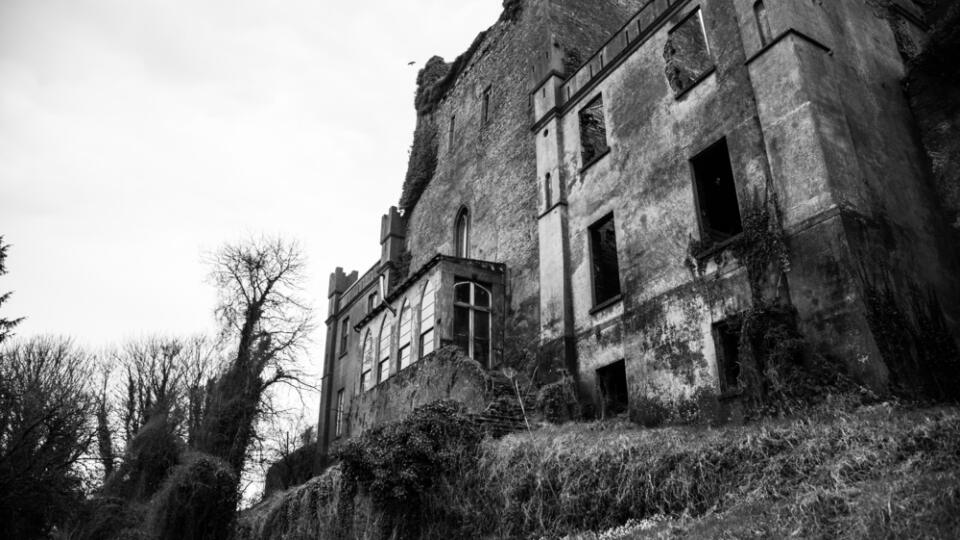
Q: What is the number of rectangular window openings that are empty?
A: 6